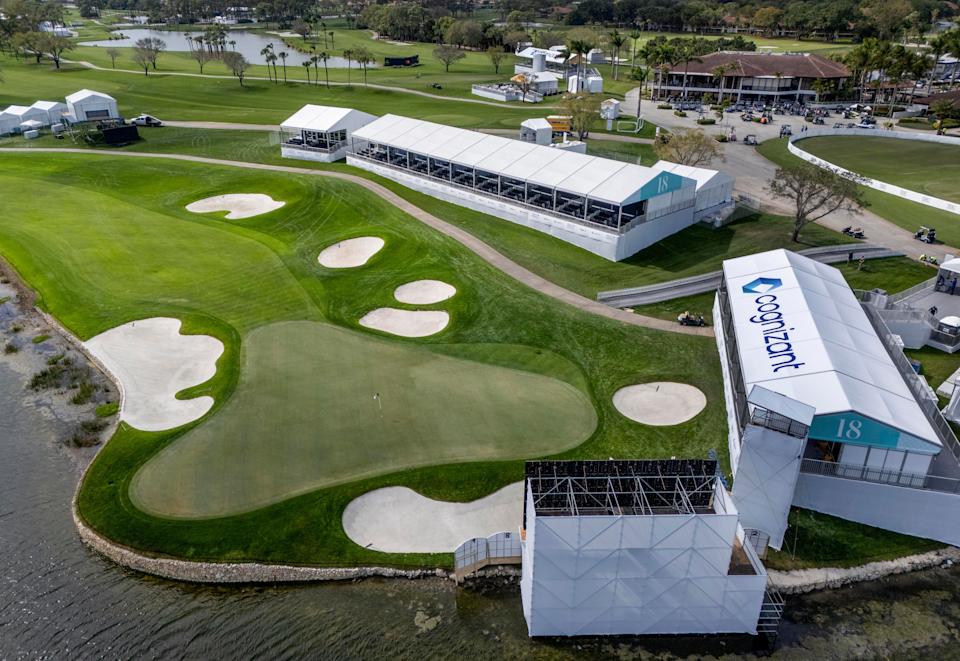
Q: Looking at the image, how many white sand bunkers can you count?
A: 7